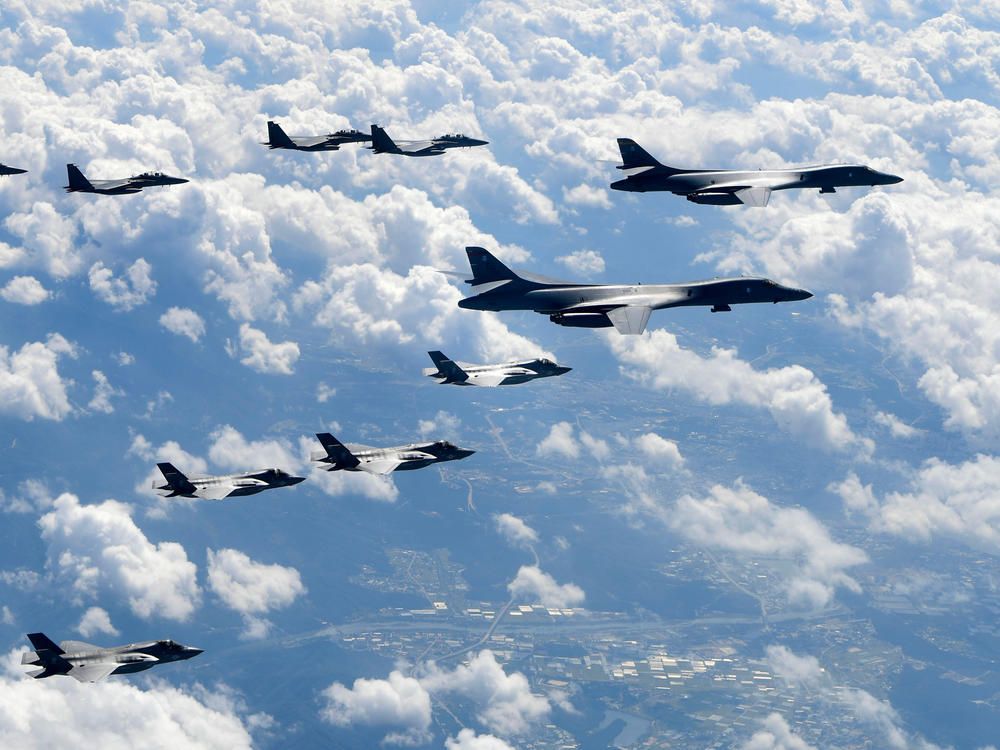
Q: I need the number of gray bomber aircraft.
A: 2